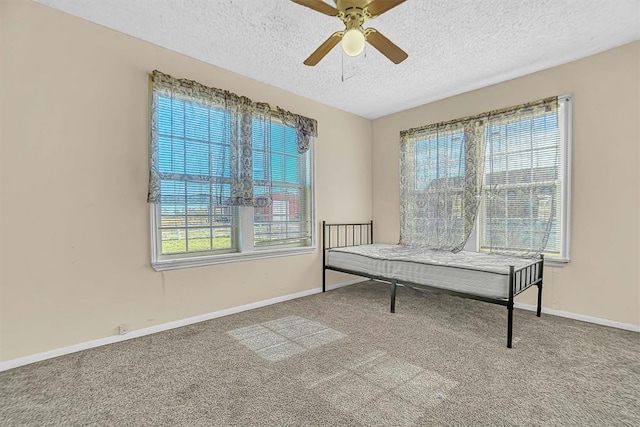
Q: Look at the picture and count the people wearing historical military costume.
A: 0